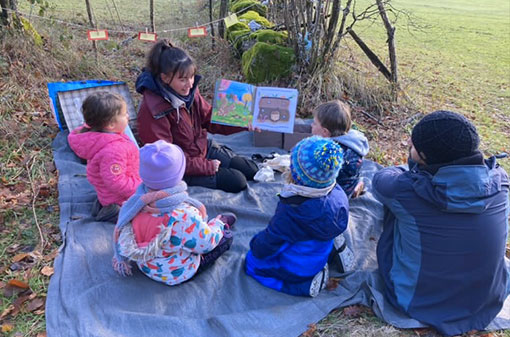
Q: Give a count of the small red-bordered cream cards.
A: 3